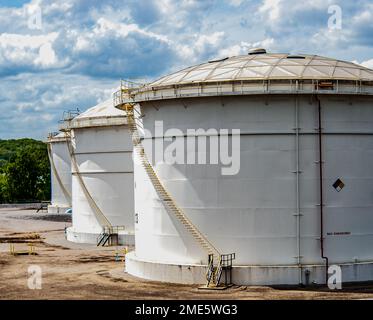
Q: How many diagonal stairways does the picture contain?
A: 3